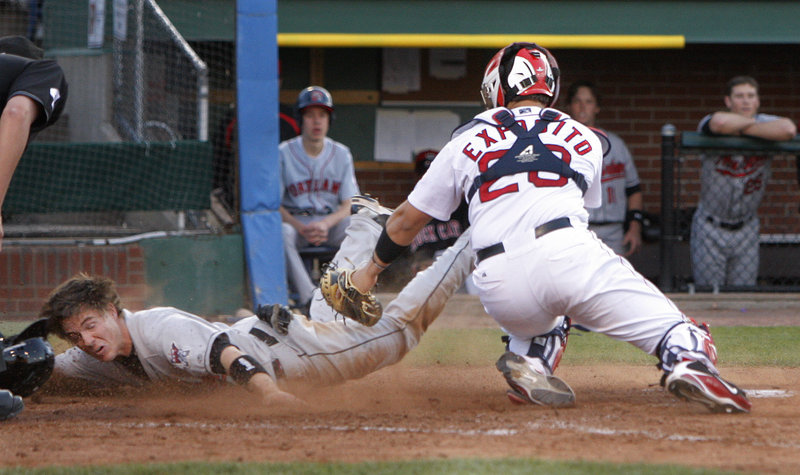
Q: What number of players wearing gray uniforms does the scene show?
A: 4